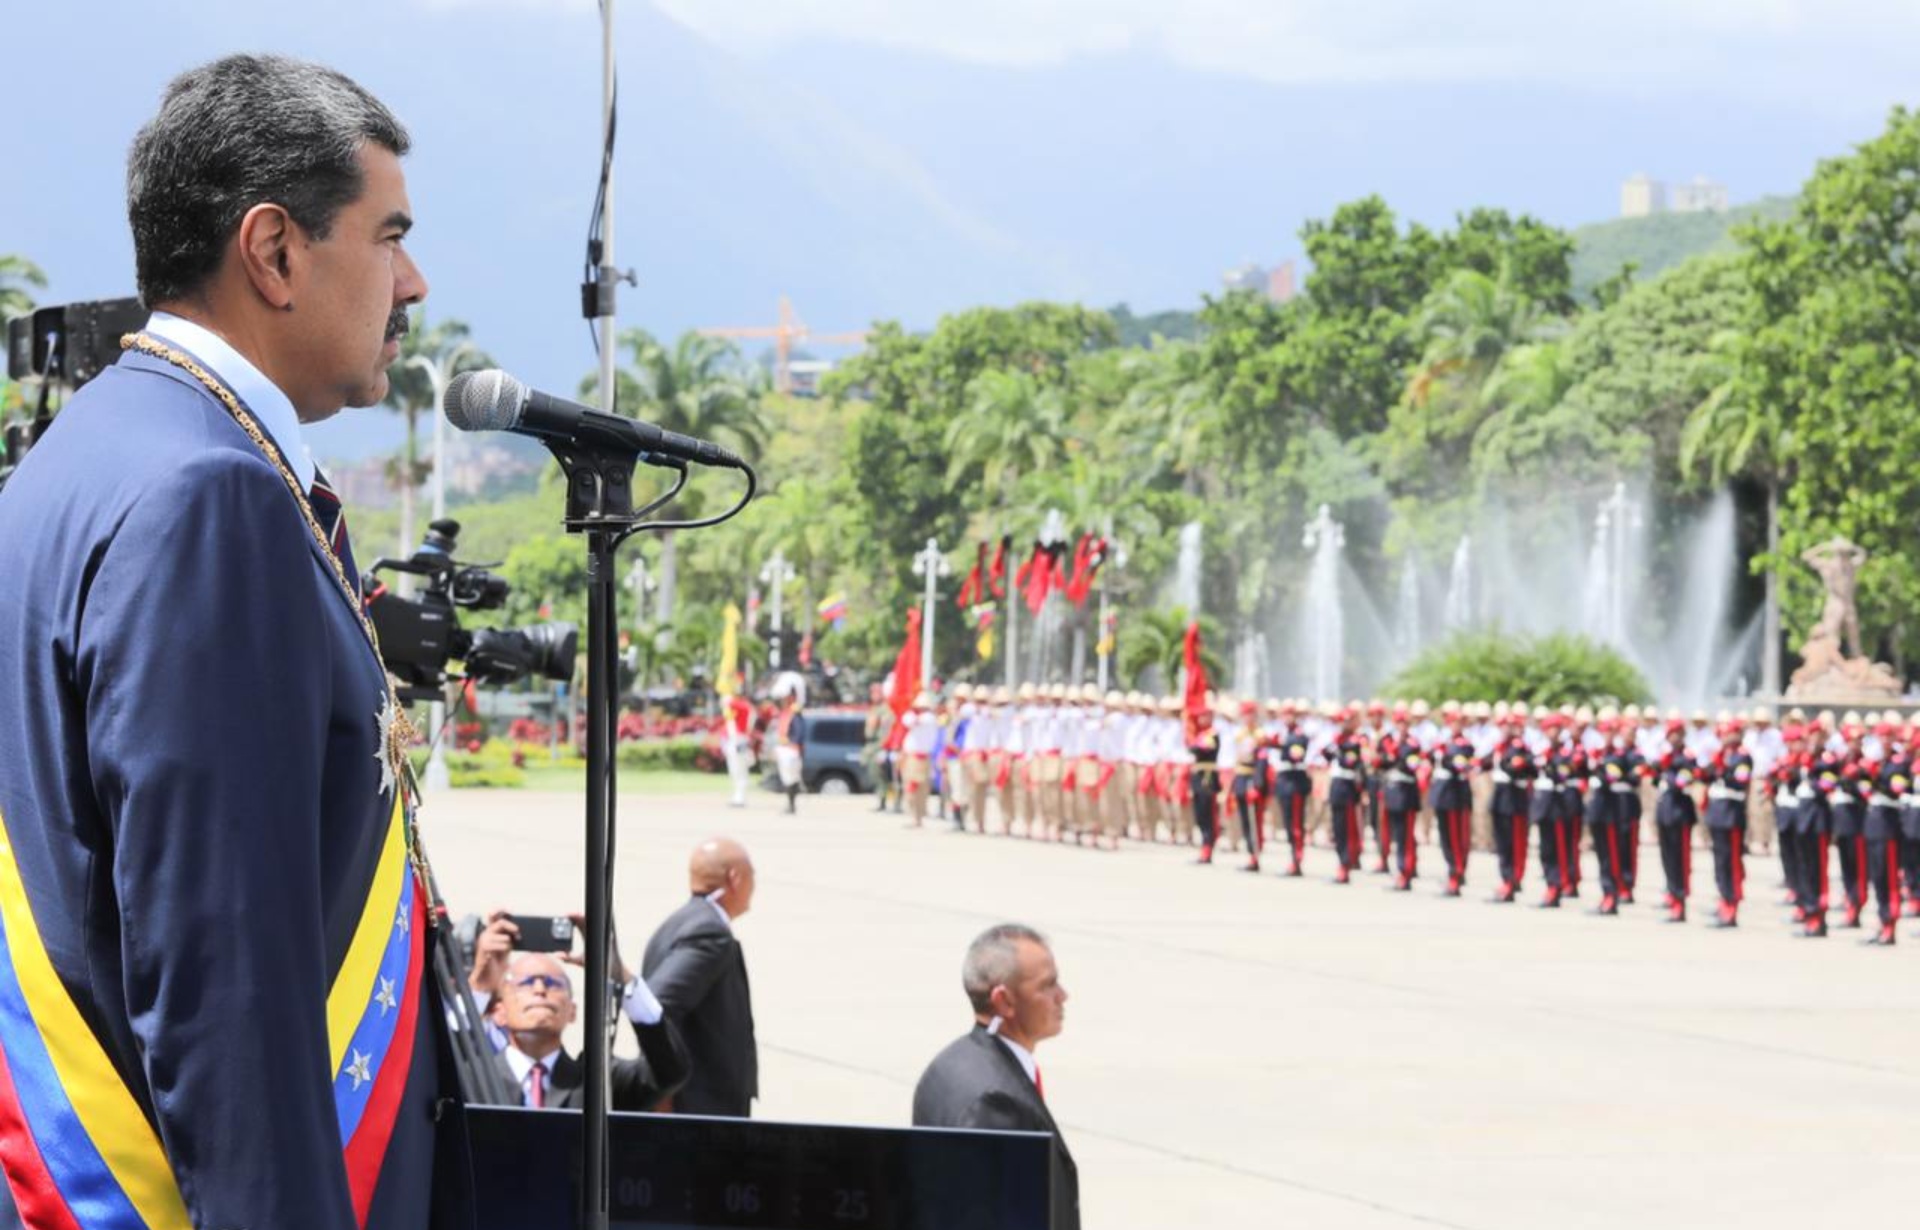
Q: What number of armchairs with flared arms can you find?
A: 0